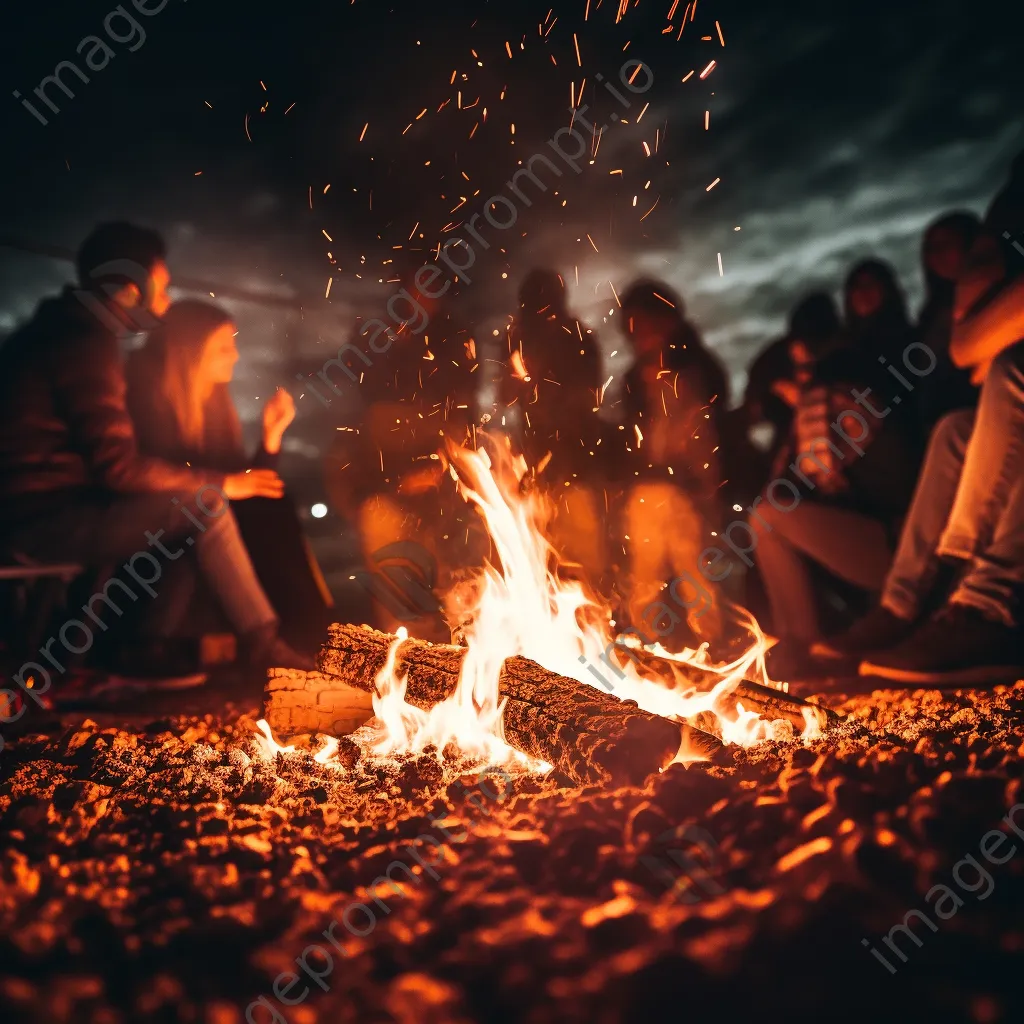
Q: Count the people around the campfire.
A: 9